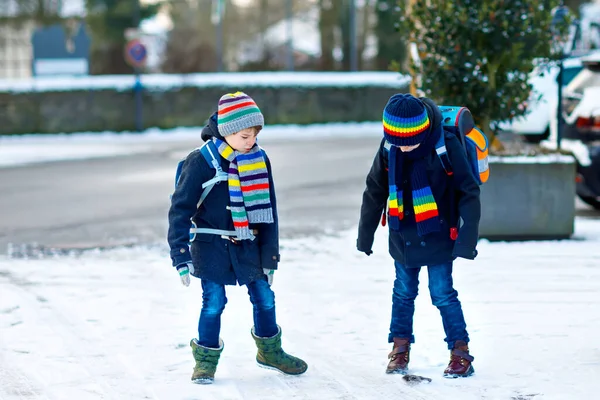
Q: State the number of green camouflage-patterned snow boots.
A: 2